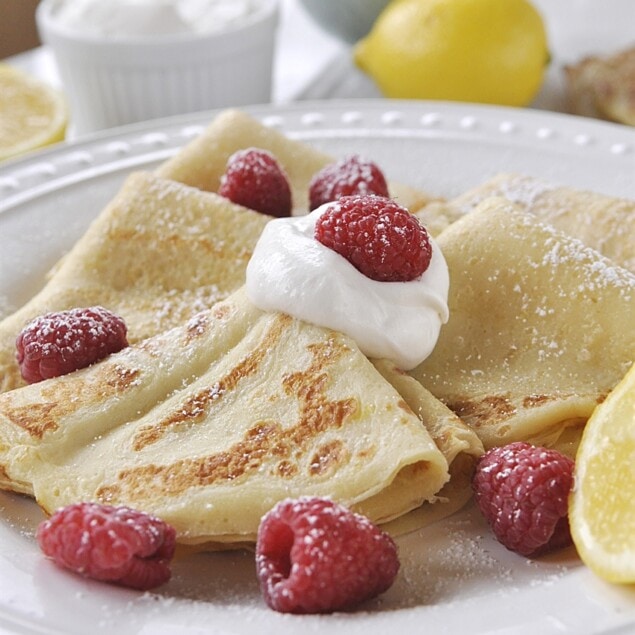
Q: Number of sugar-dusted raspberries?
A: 7